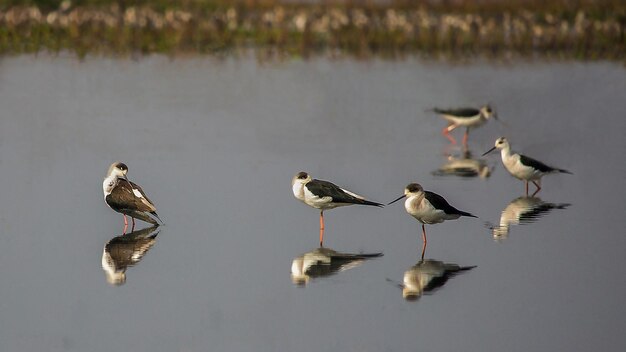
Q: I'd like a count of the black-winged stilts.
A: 5